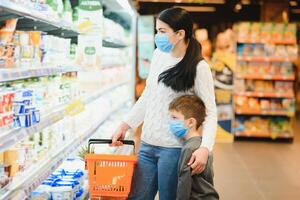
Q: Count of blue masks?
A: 2